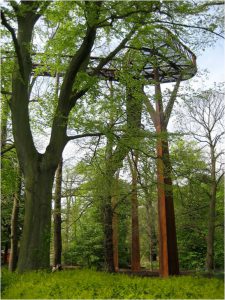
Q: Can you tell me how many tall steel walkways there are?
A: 1